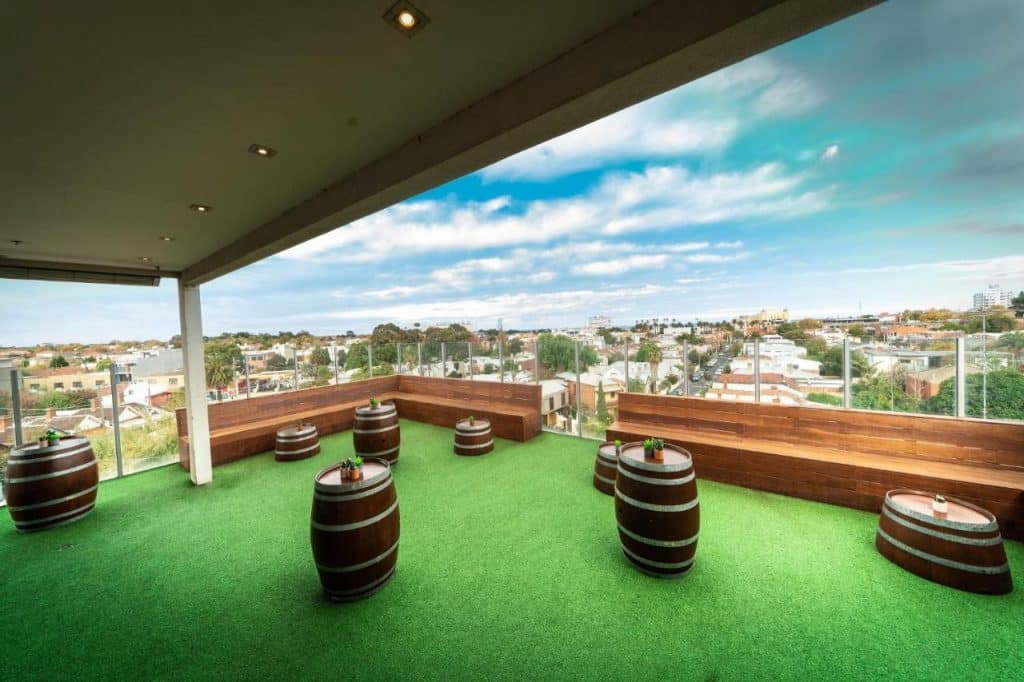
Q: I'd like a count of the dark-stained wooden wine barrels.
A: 8